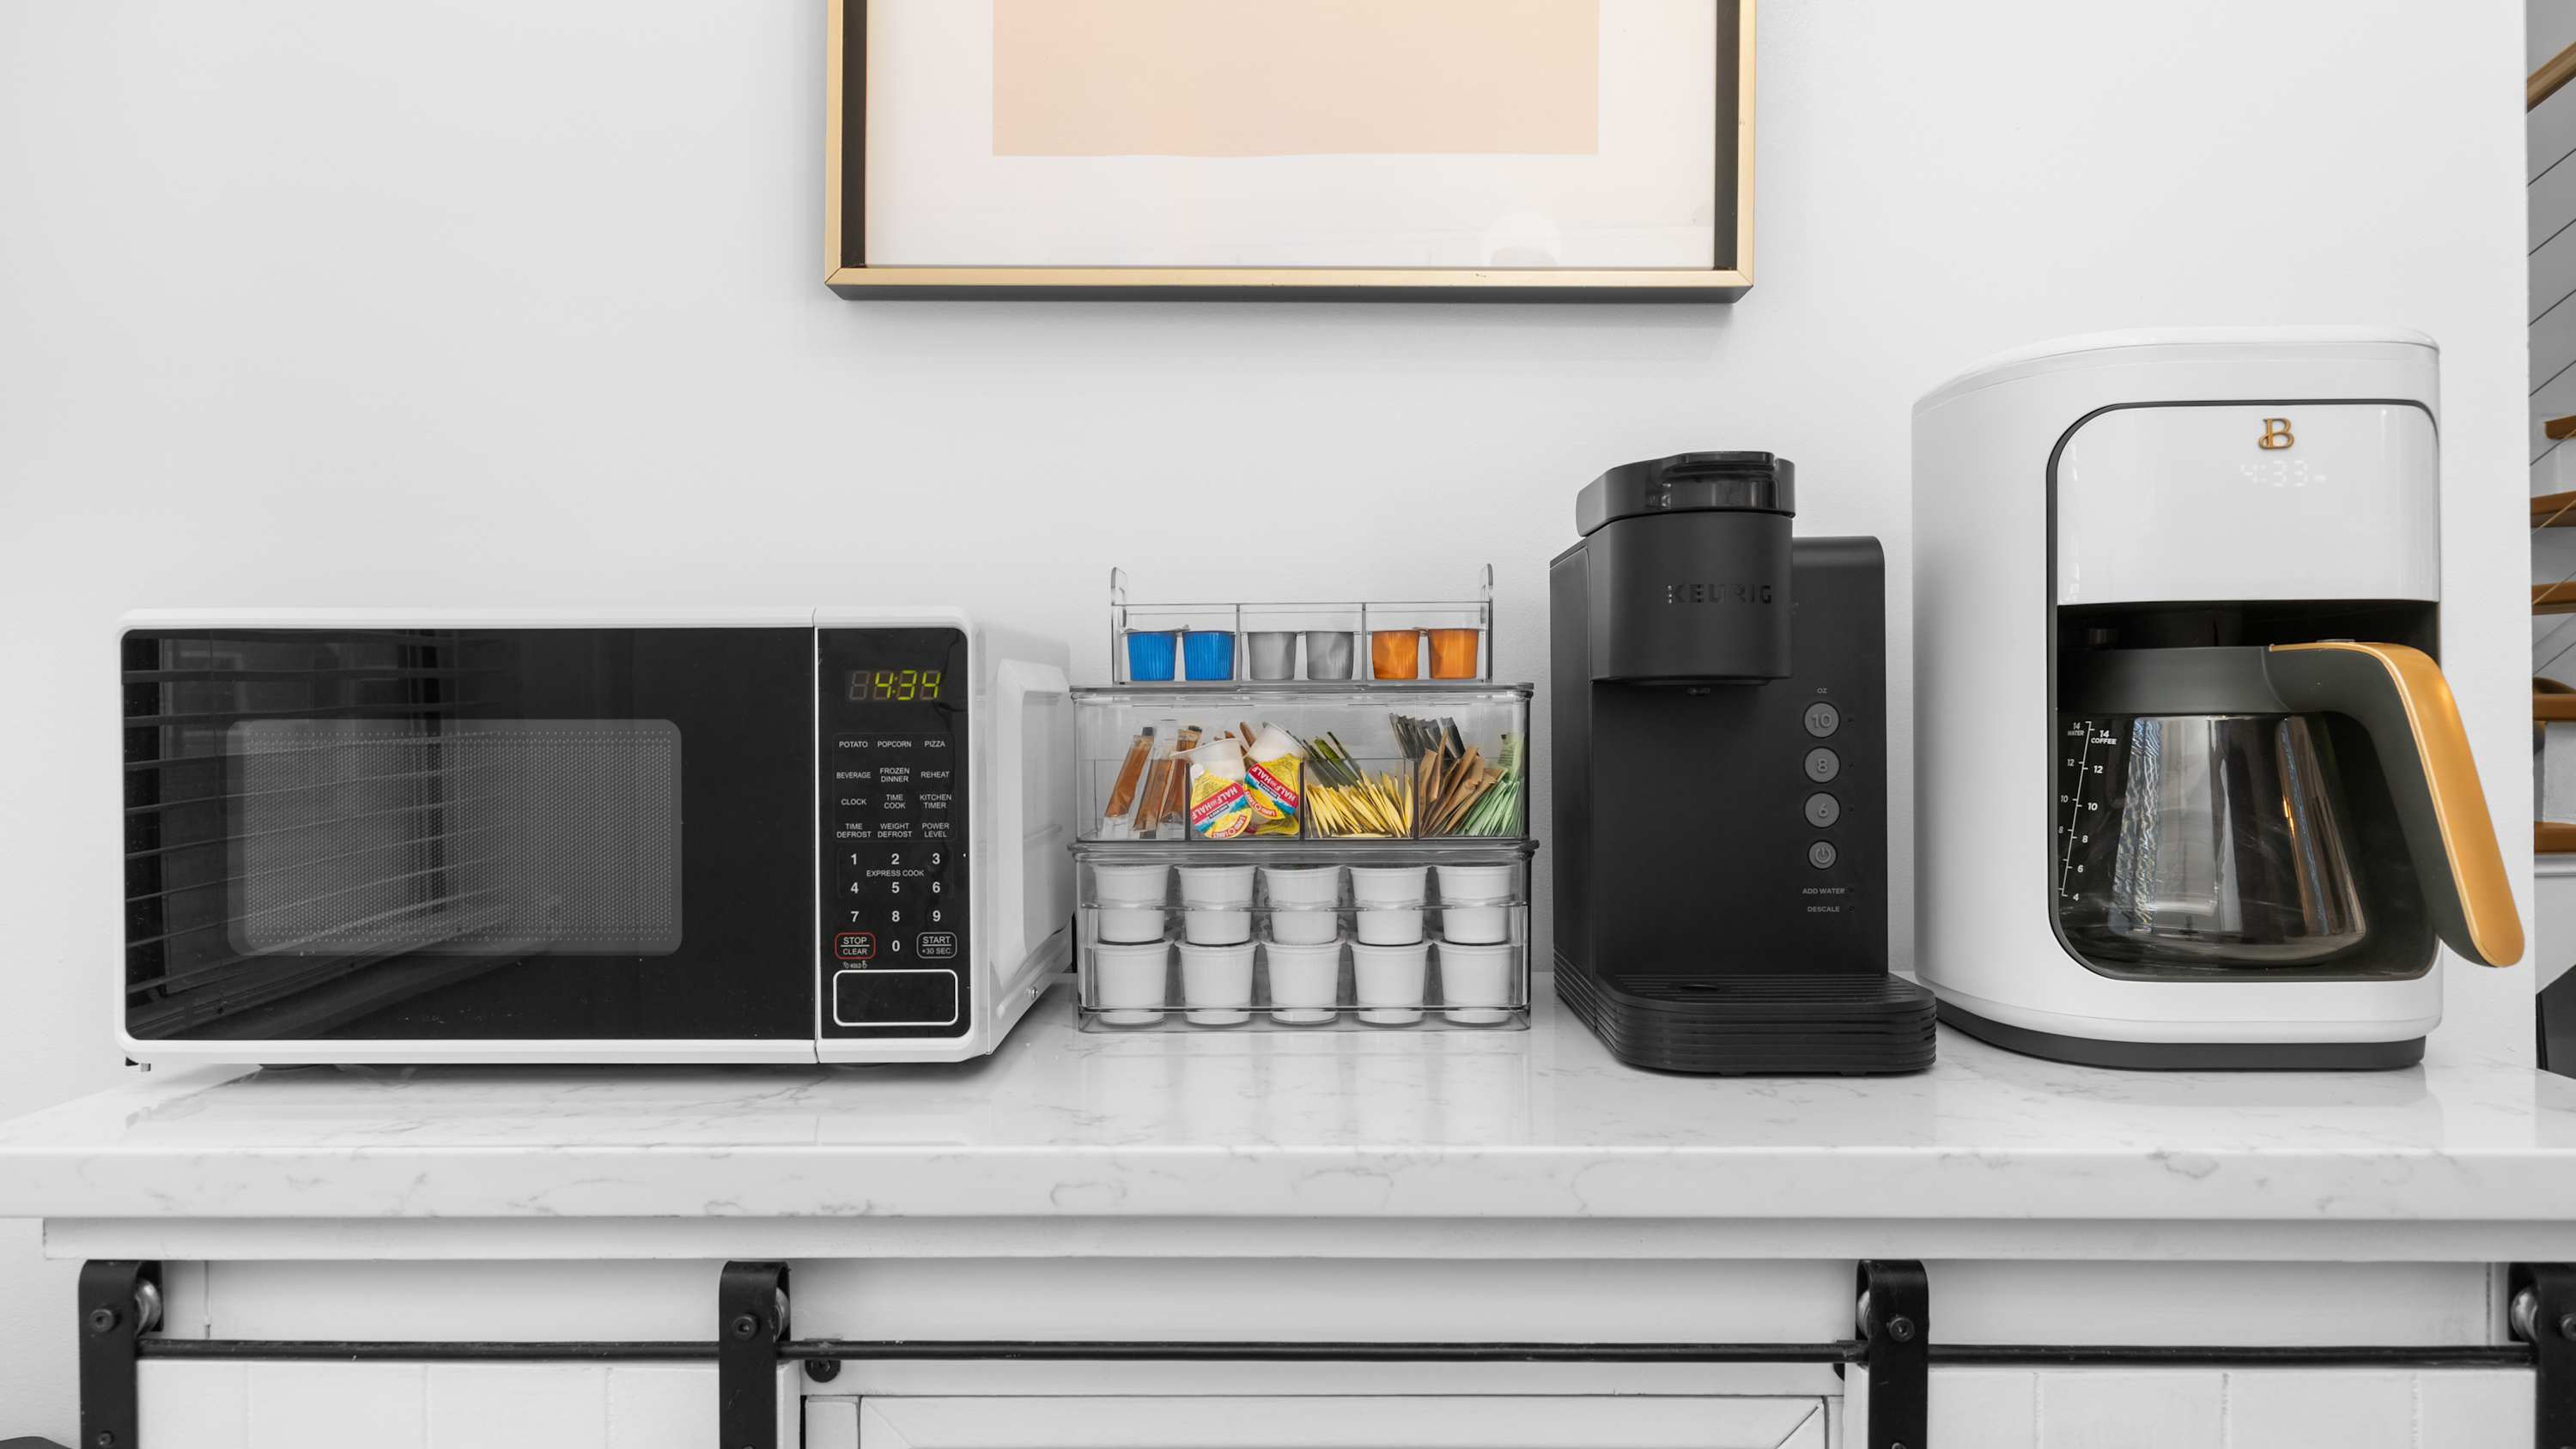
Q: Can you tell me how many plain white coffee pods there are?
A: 10